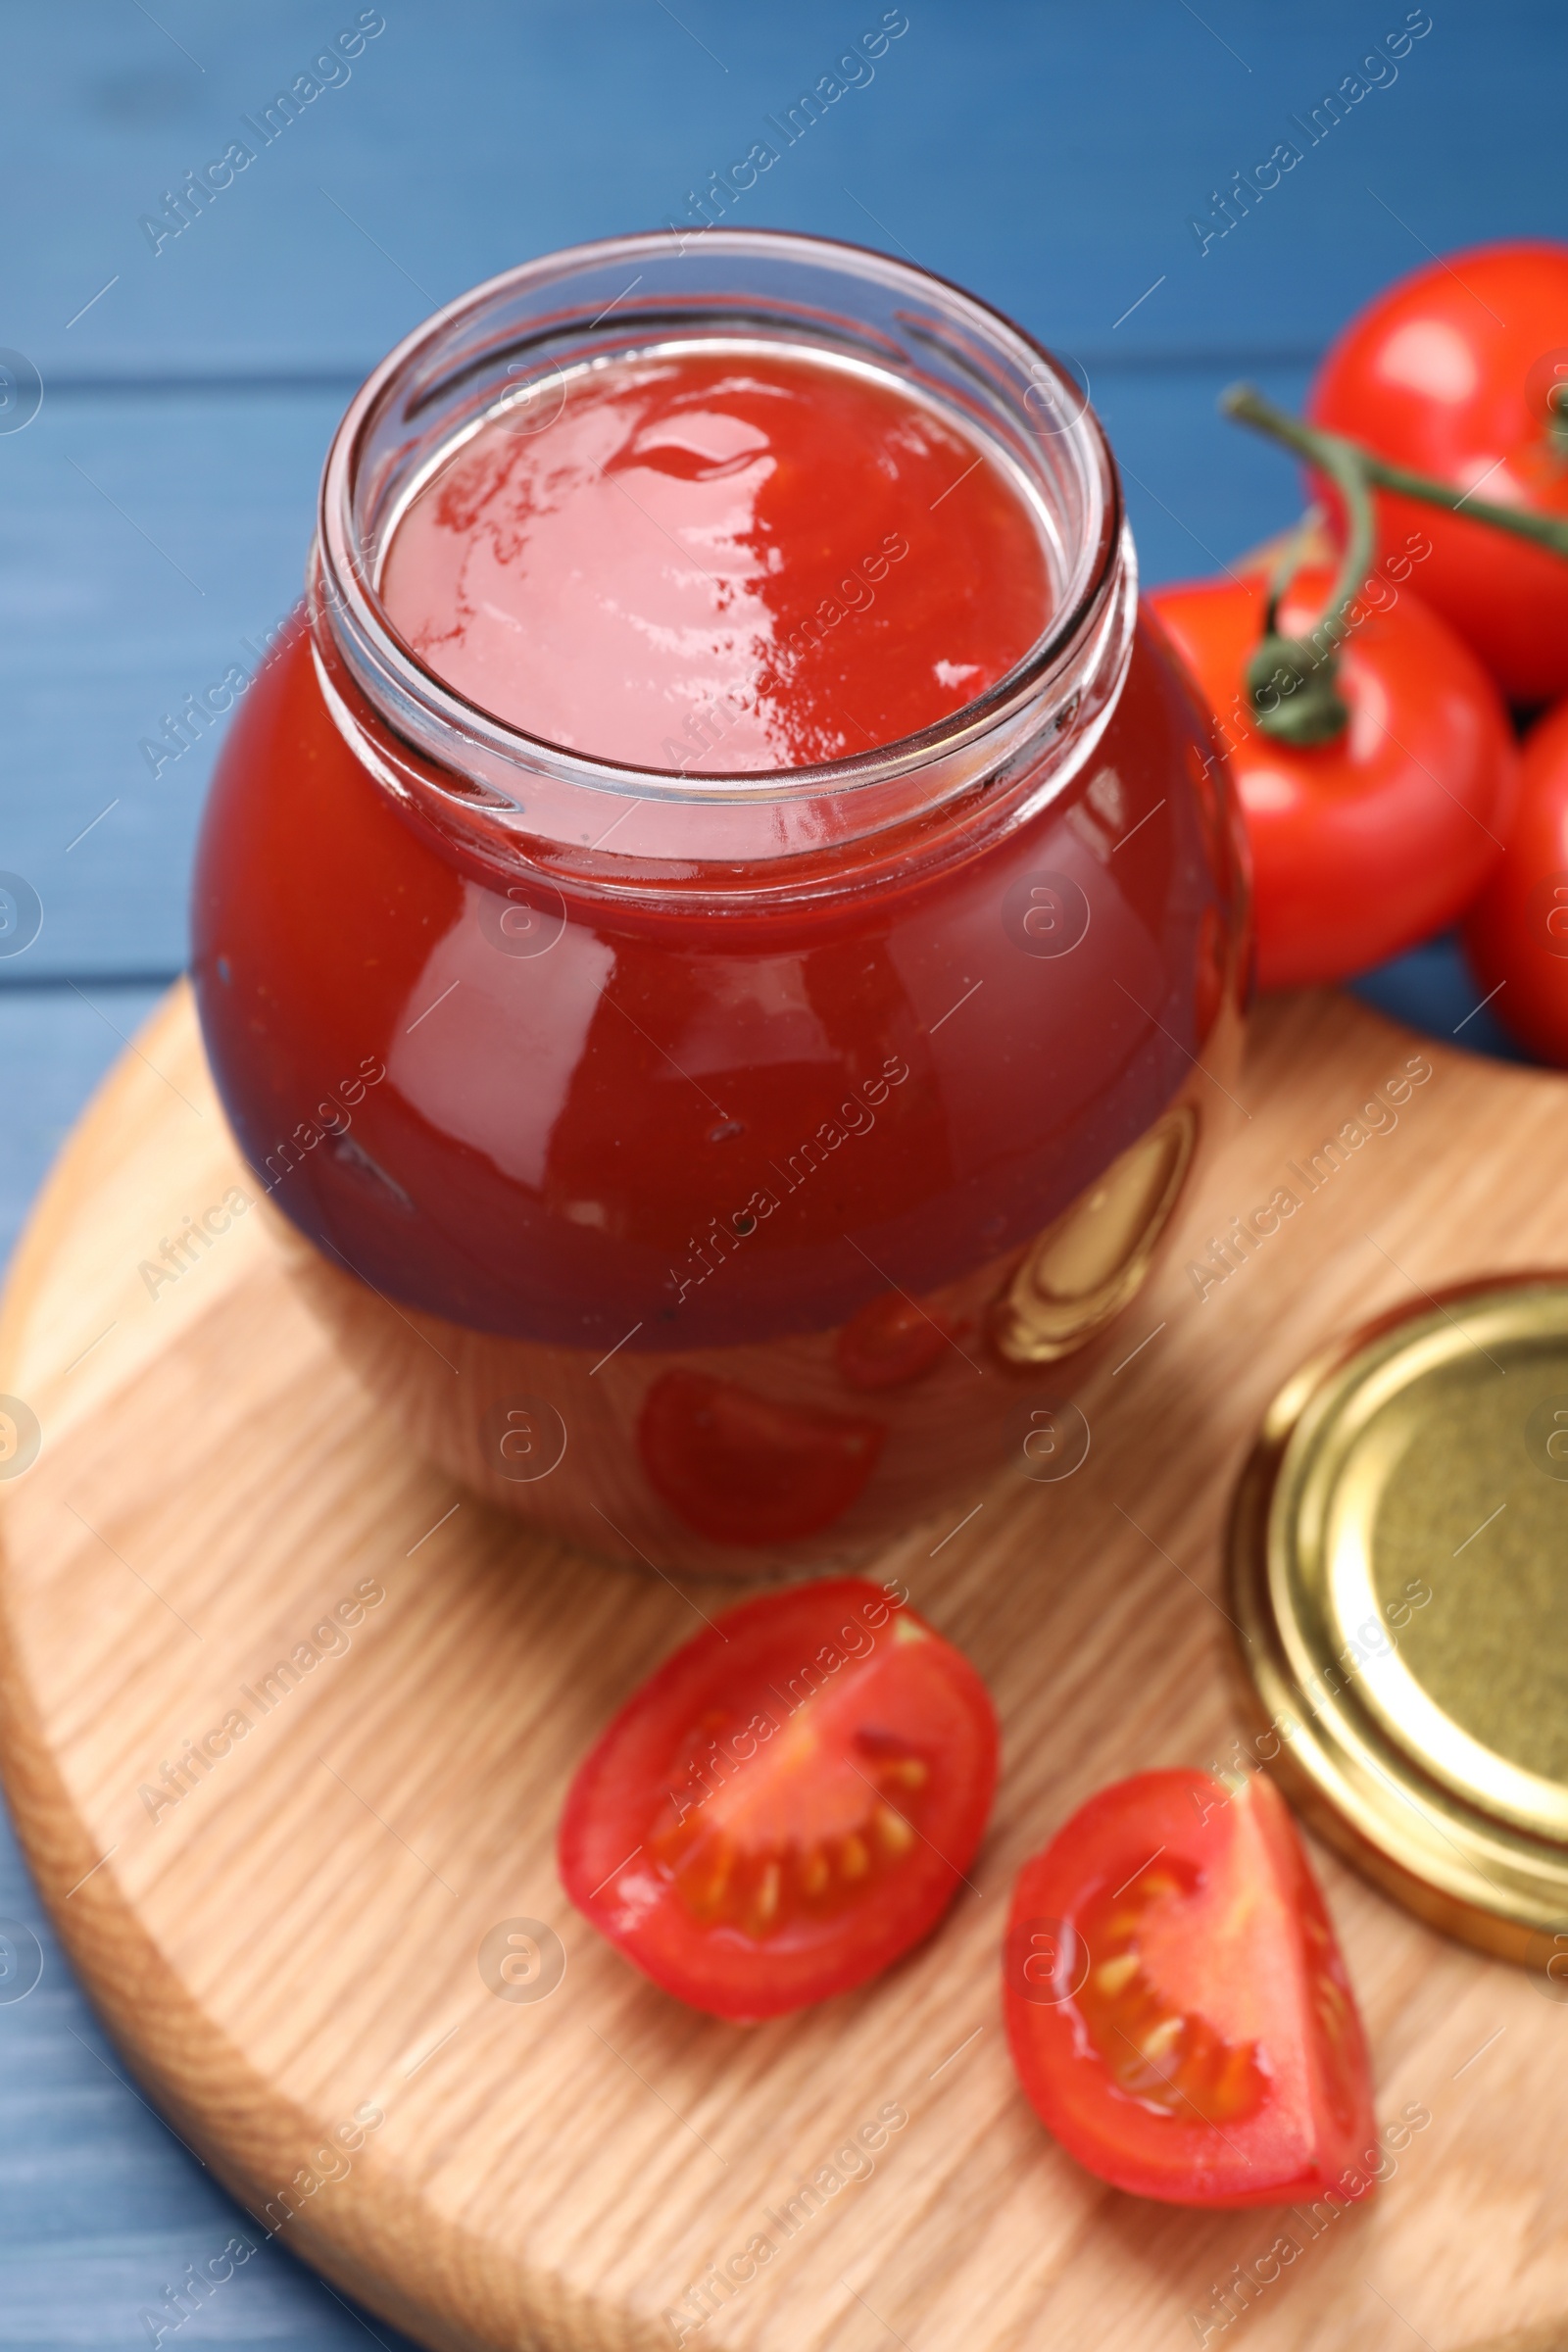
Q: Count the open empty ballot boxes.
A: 0